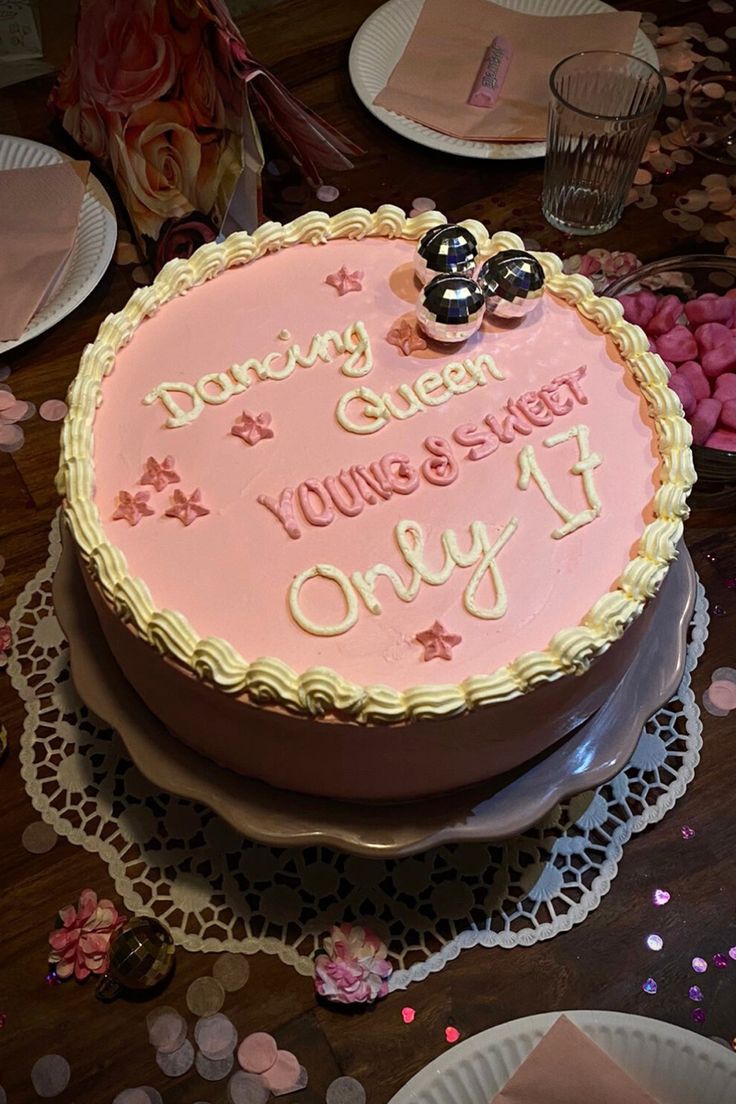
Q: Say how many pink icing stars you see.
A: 7